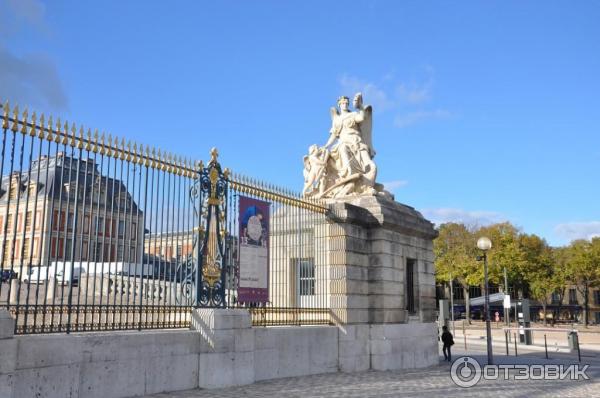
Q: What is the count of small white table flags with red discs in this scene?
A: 0